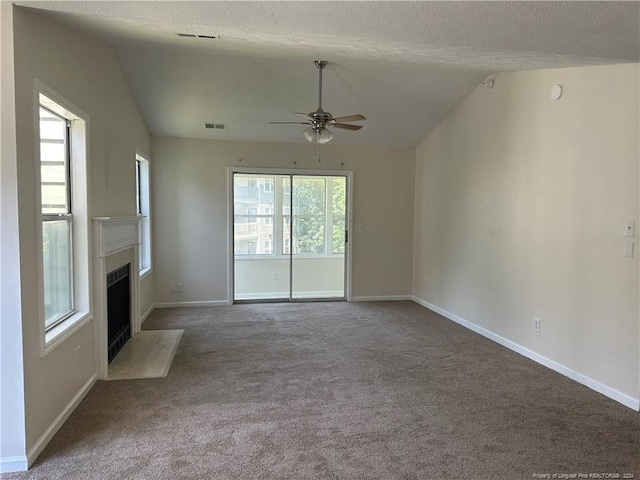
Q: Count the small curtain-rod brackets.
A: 3